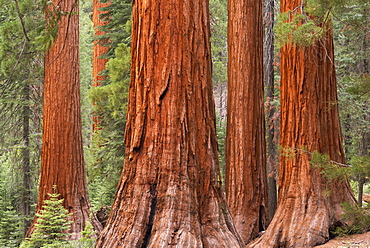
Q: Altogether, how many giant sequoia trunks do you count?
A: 5